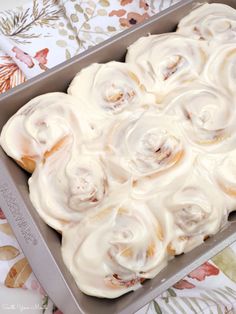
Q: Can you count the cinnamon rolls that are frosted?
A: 11